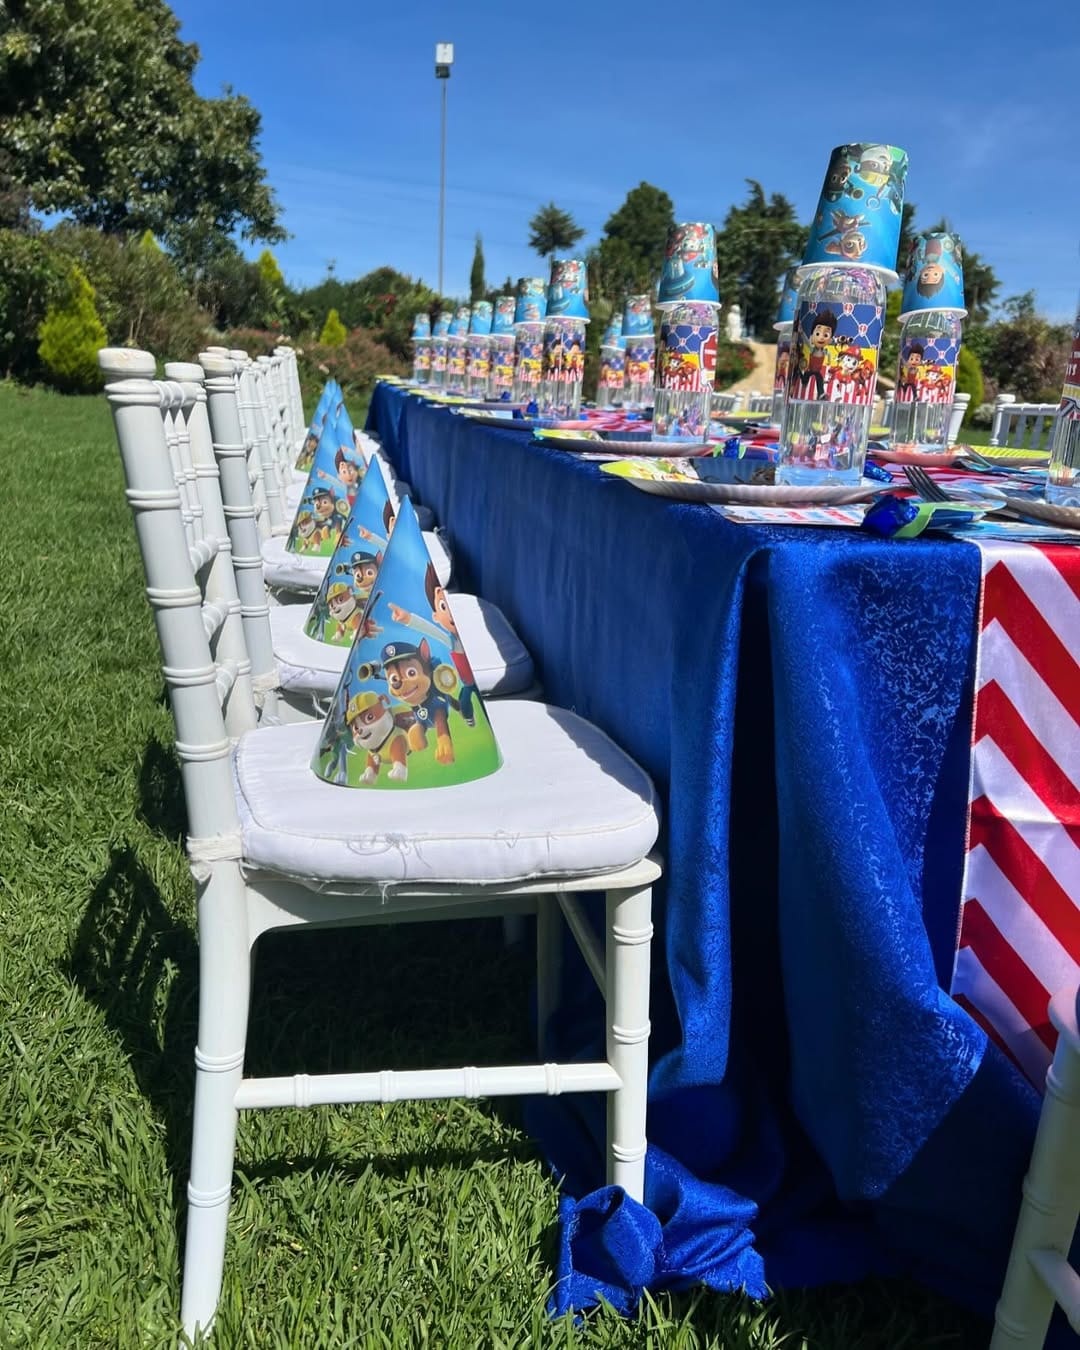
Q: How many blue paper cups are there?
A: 13